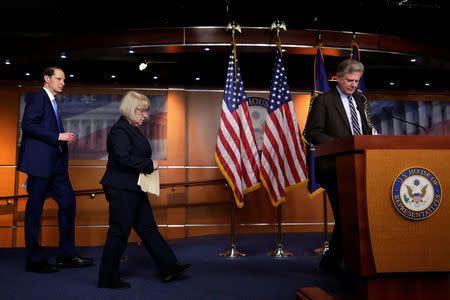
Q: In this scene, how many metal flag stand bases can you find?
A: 3